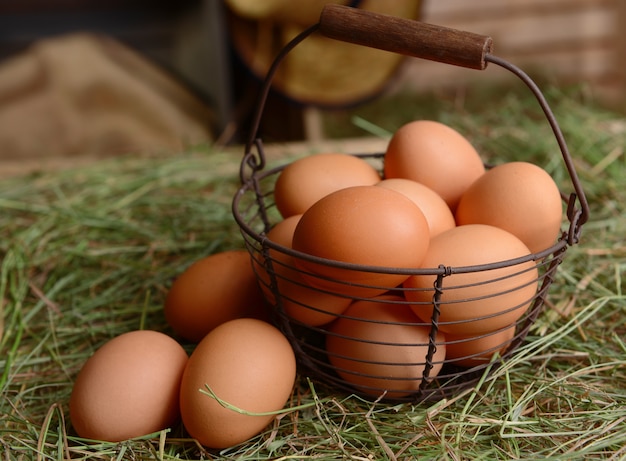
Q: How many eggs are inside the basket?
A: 9